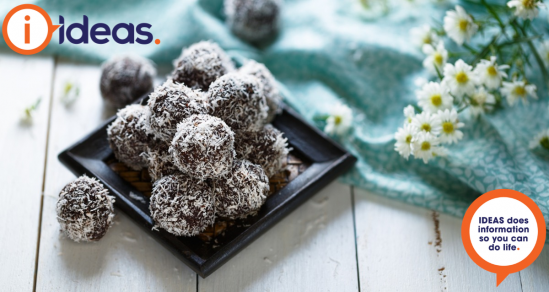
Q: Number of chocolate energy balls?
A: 13